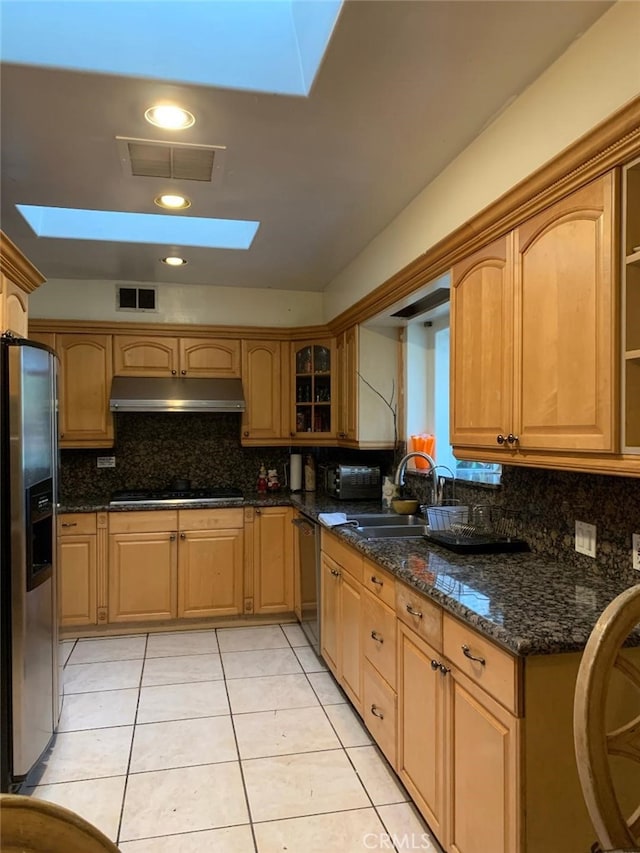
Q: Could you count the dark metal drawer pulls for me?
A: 6